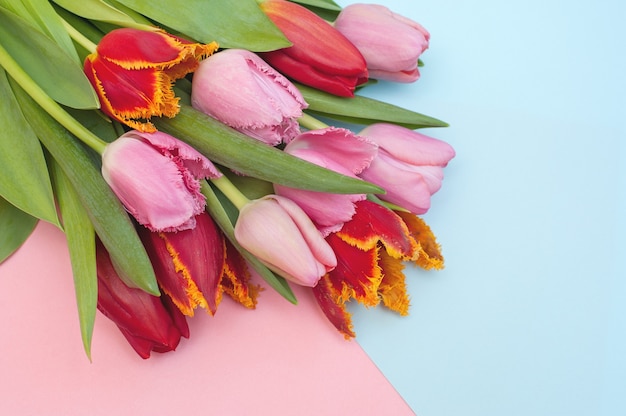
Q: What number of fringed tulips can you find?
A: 6